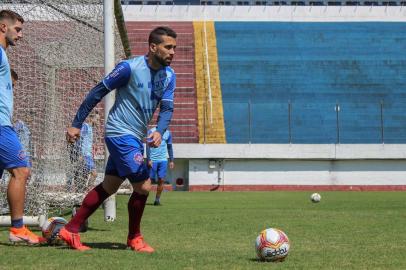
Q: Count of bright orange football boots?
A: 3